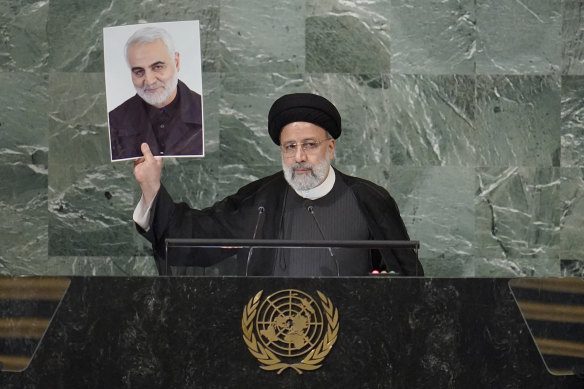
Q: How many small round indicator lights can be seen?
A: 3